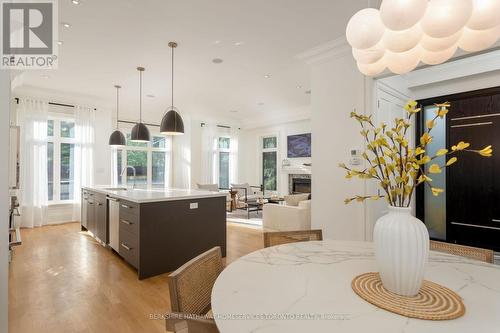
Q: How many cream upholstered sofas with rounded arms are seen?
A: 1